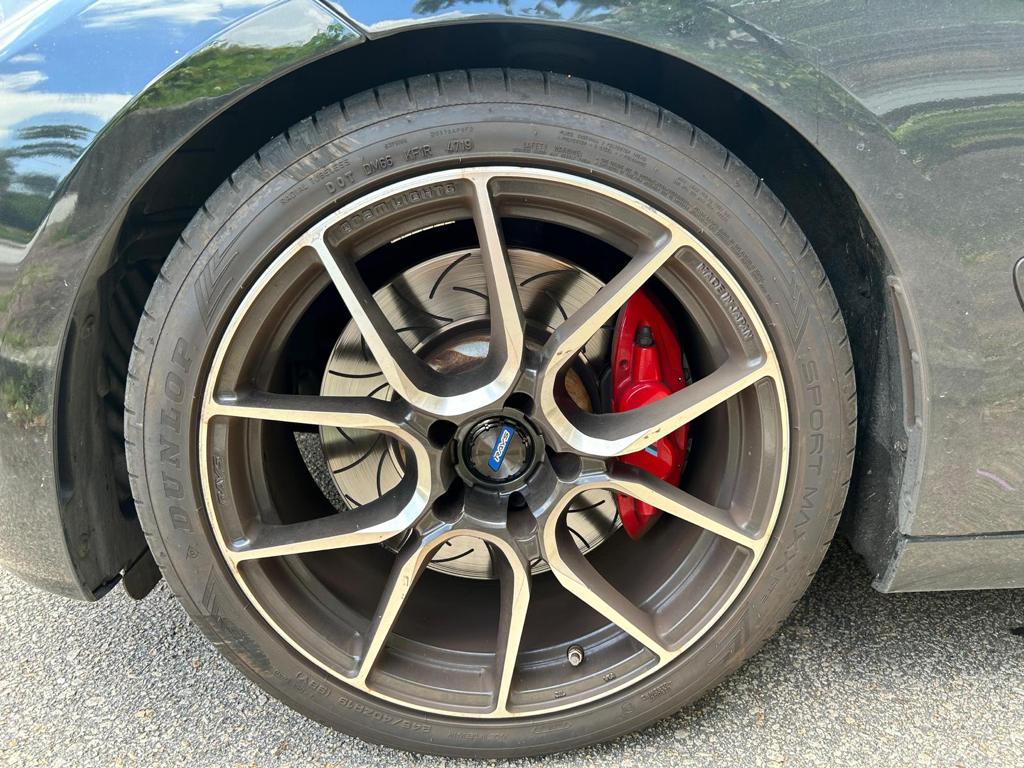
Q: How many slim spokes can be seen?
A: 10